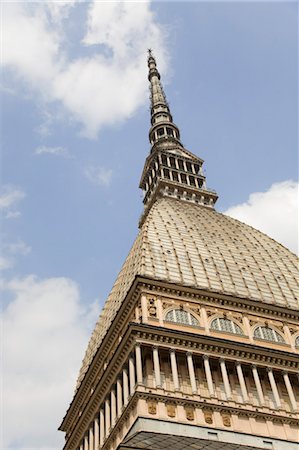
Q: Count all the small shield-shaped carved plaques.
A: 5